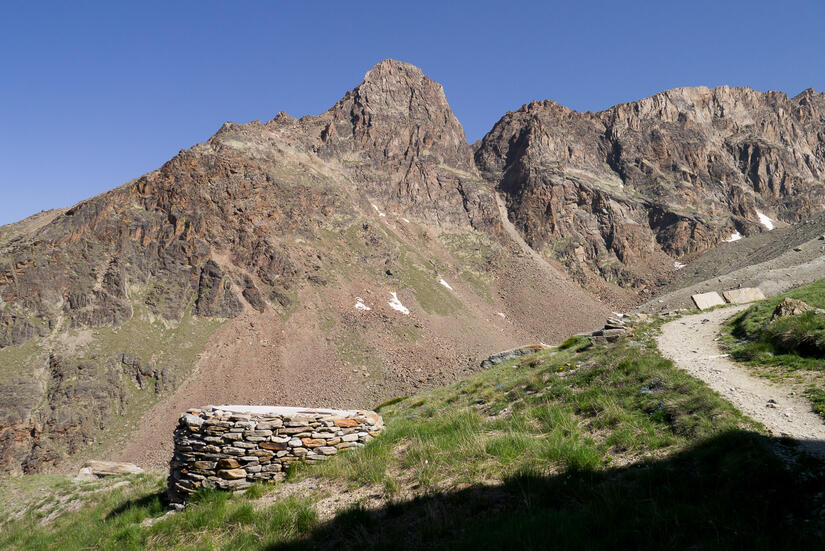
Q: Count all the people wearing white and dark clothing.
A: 0